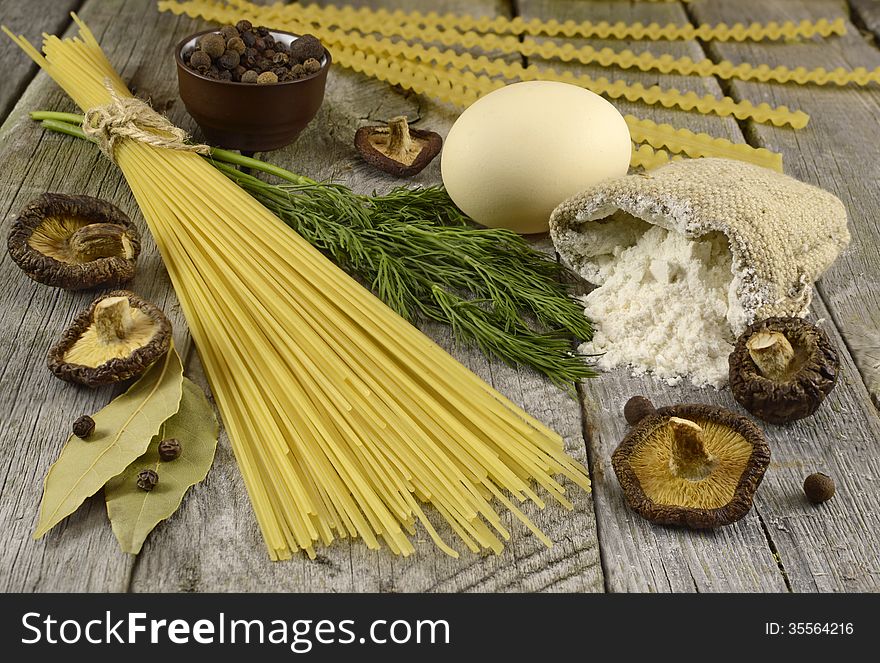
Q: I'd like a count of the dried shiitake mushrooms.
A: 5